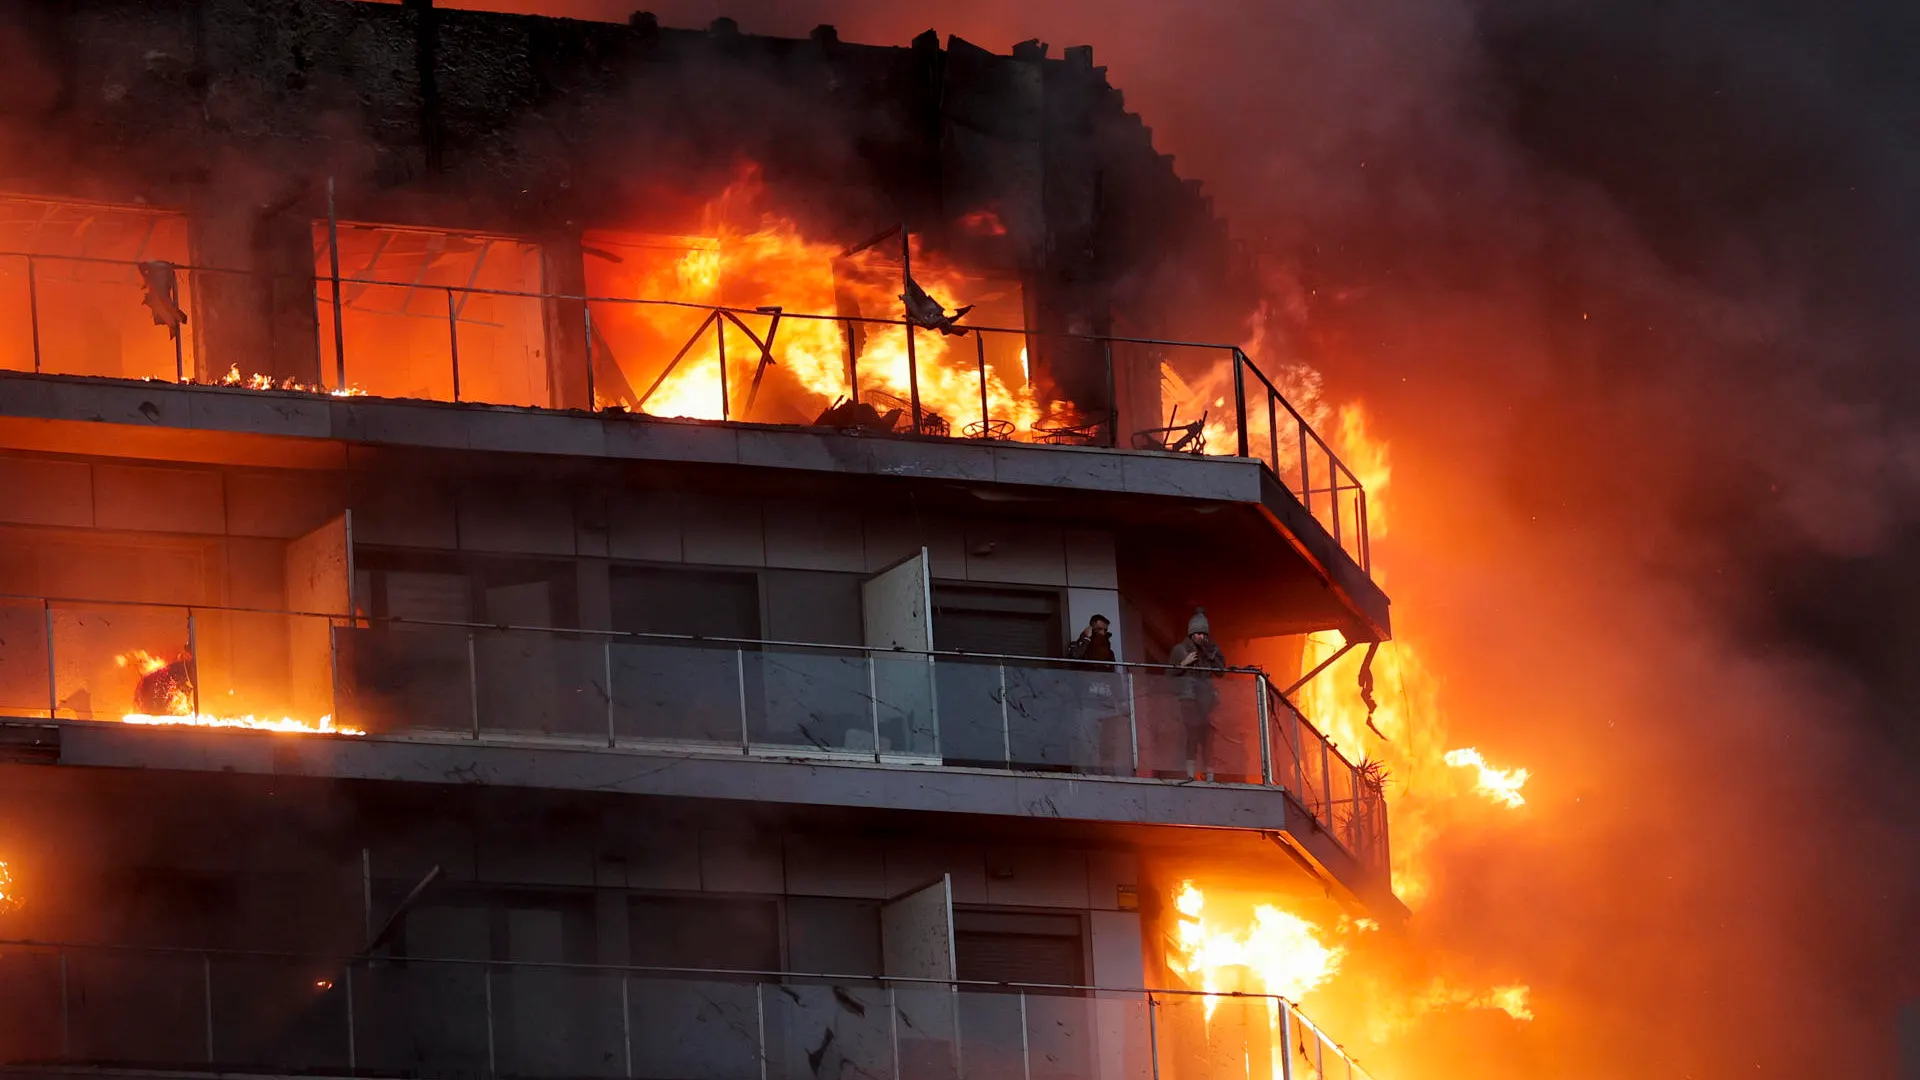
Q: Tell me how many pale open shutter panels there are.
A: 3